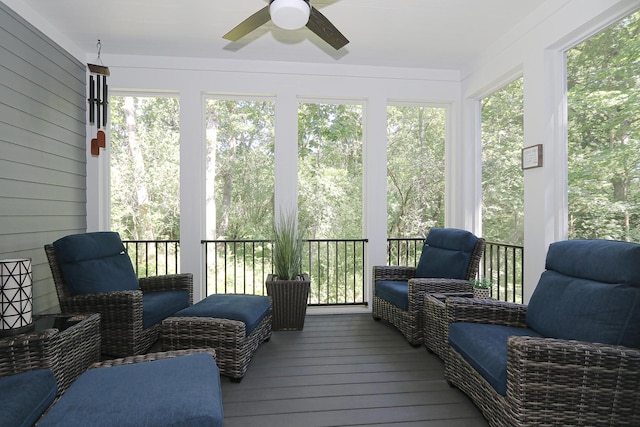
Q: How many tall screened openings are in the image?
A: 6